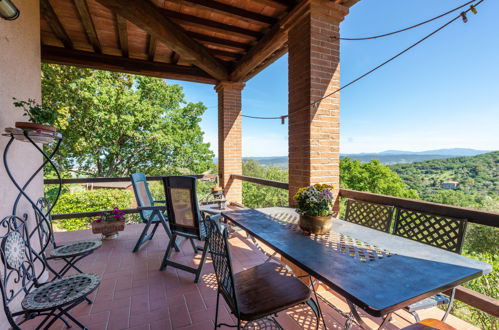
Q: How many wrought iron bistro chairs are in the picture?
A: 2